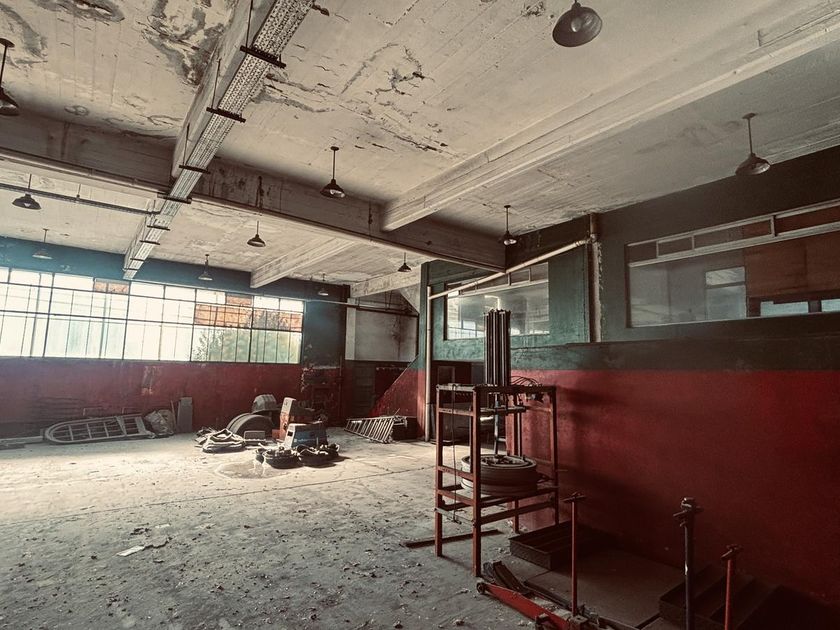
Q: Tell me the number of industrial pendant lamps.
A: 11